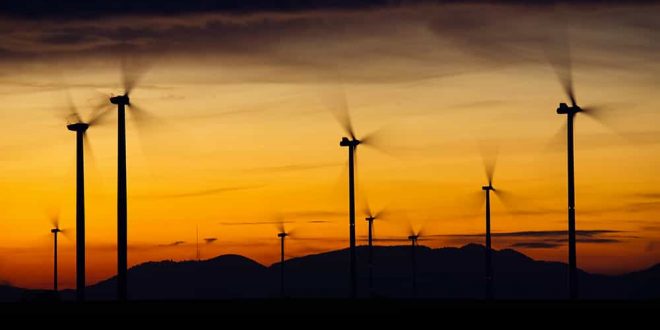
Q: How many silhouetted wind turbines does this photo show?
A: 9